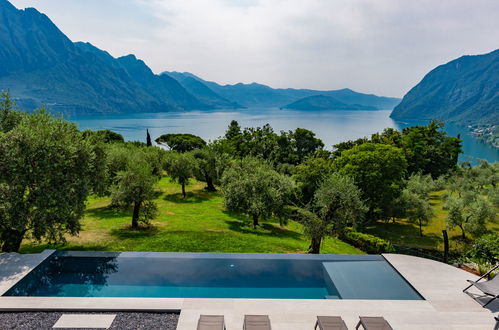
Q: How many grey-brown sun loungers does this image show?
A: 4